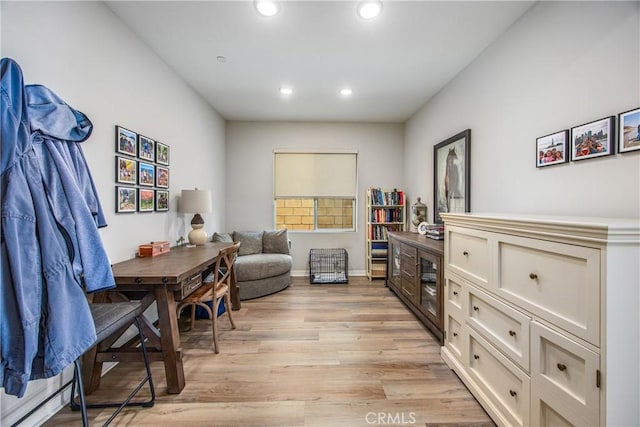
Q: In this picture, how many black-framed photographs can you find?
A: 12